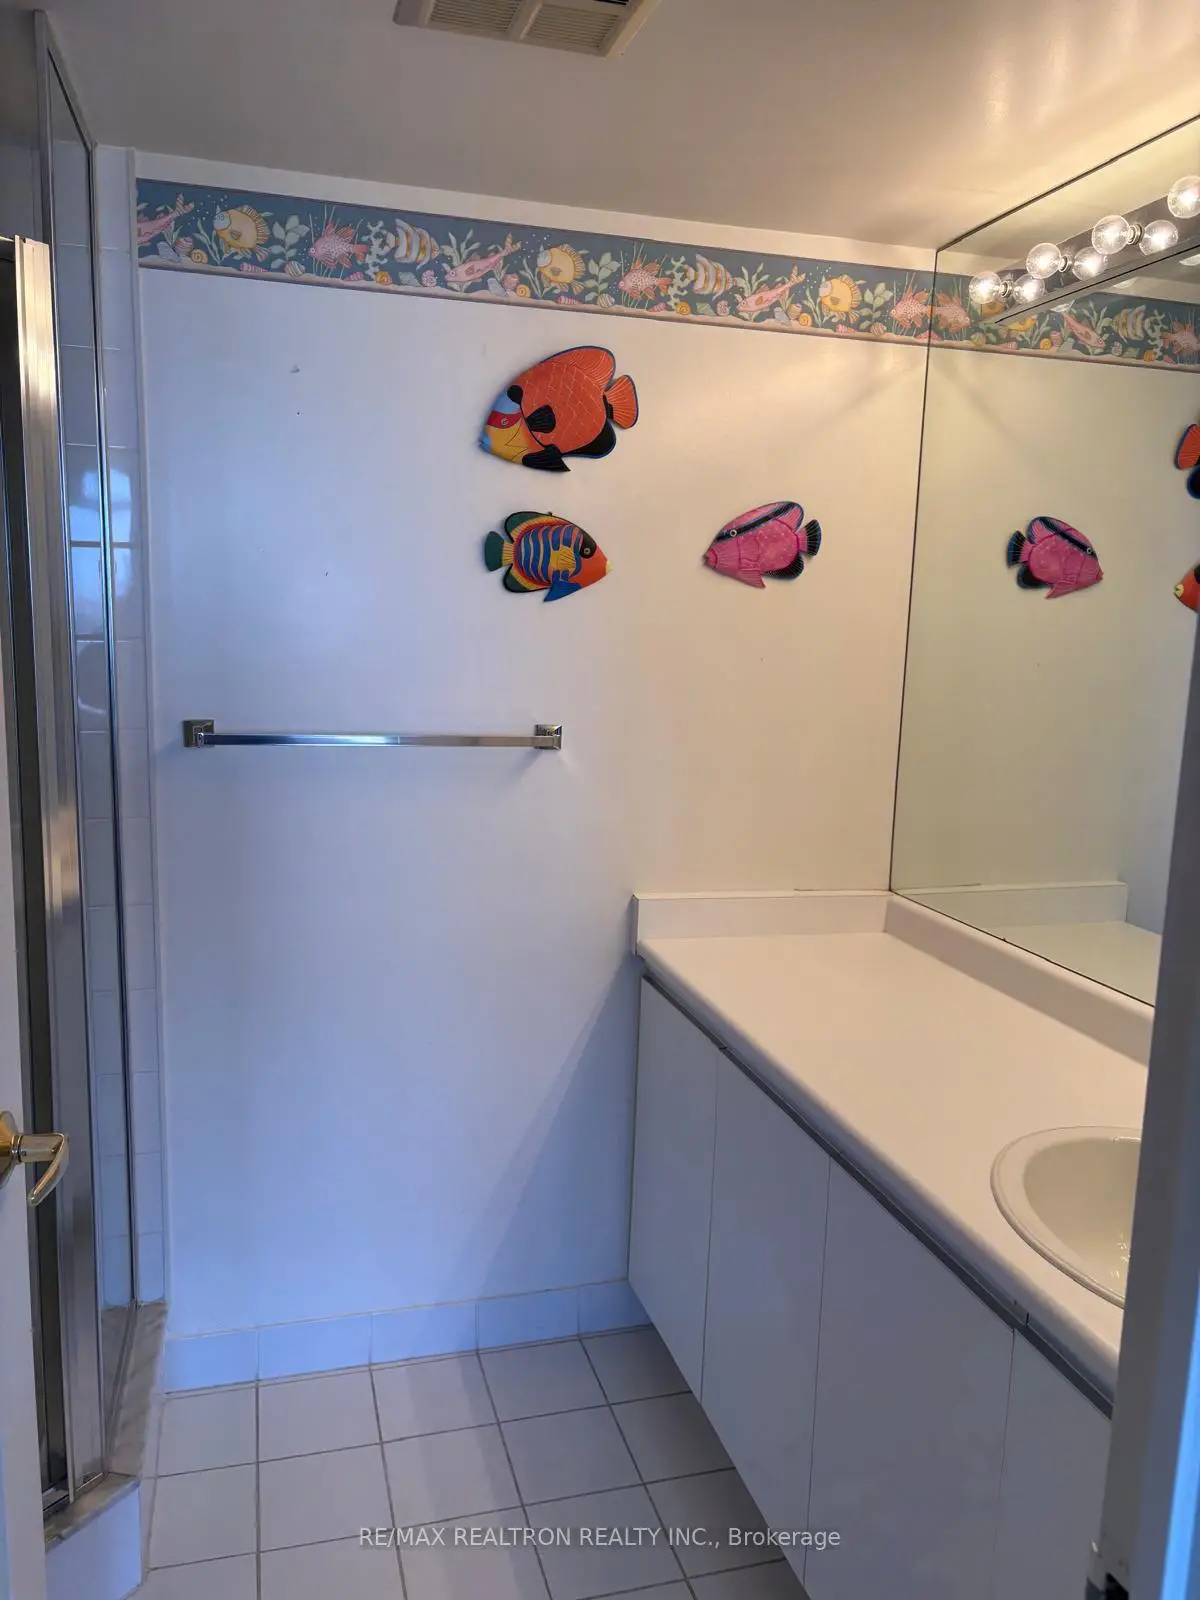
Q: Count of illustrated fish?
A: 11